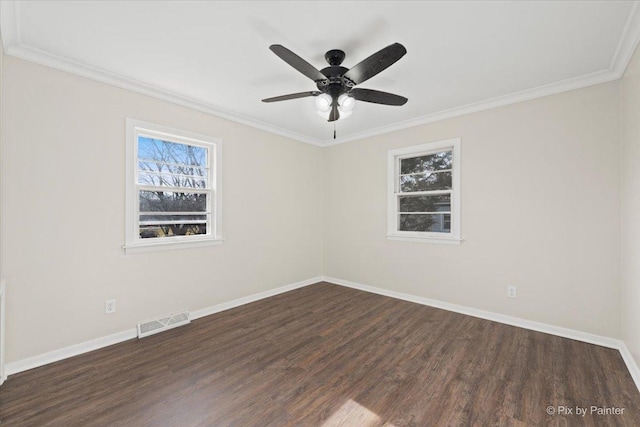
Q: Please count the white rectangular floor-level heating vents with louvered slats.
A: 1